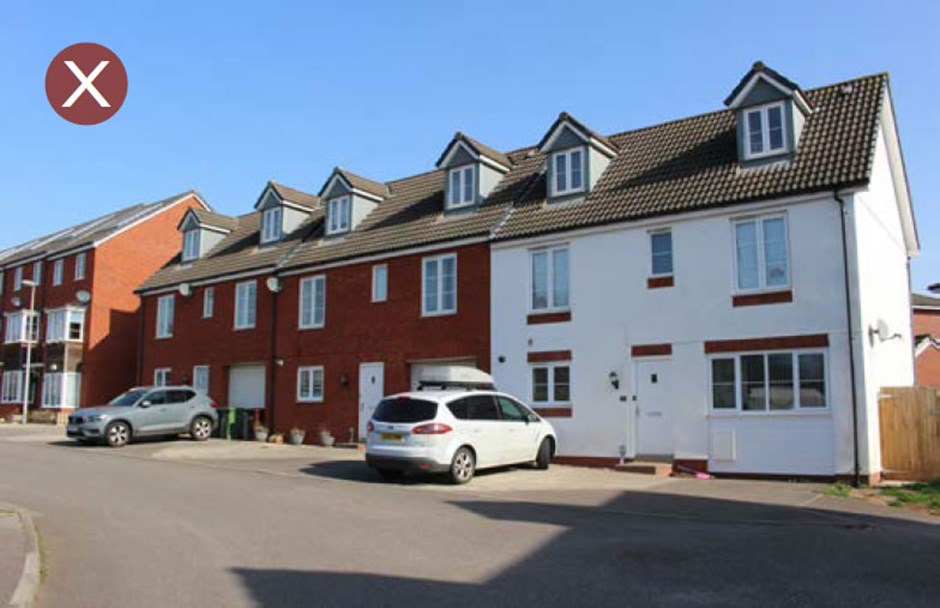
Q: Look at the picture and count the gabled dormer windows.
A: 6